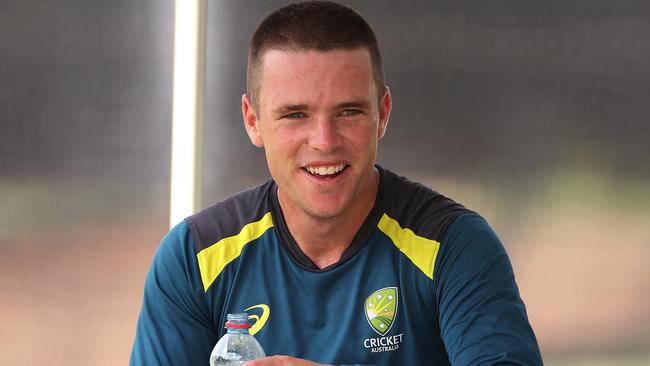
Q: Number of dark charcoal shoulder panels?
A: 2